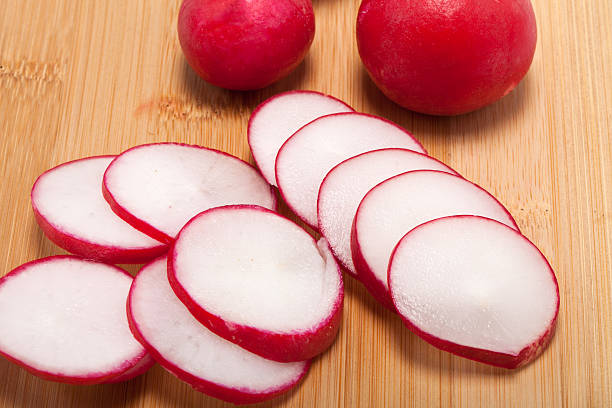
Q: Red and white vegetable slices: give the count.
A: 10